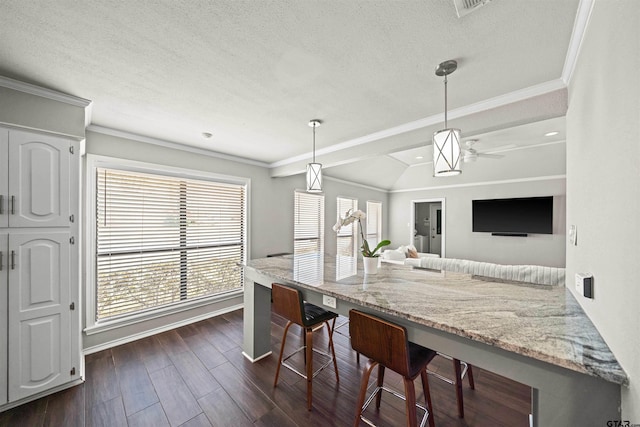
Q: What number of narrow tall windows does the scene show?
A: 3